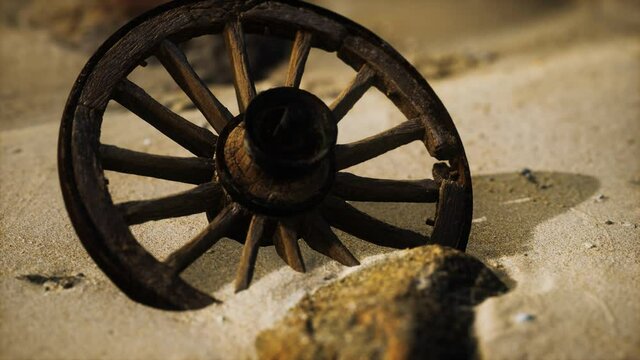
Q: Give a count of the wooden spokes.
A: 14